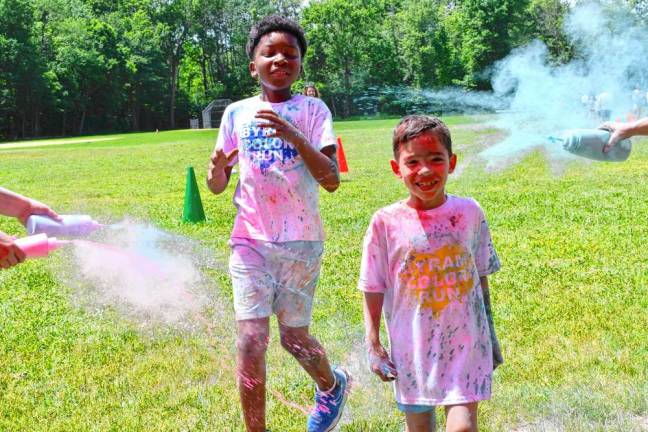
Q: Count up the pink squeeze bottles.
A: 1